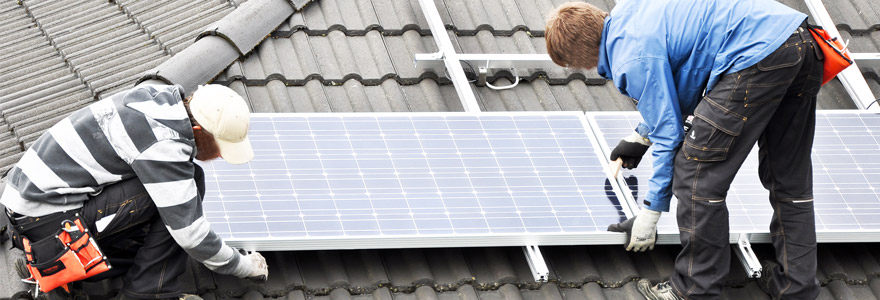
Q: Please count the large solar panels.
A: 2